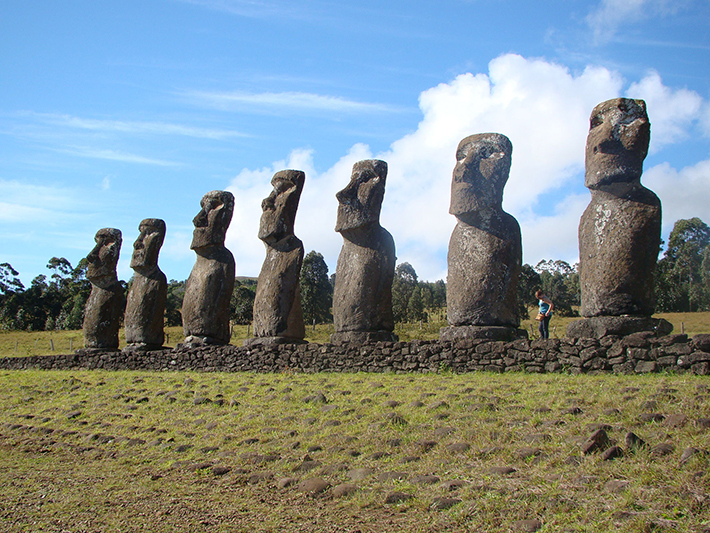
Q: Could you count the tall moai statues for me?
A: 7